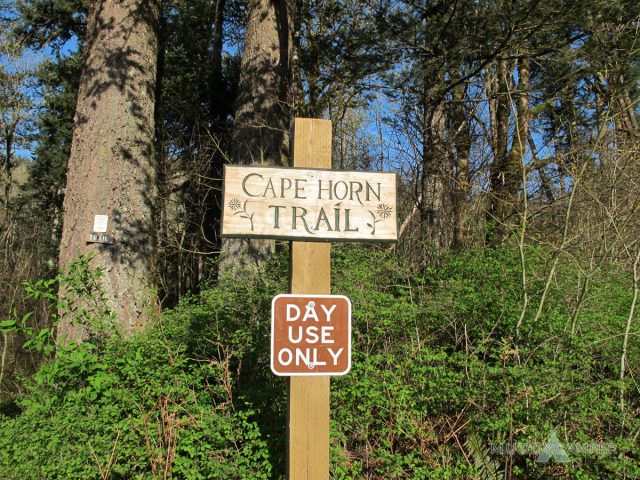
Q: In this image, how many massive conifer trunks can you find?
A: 2